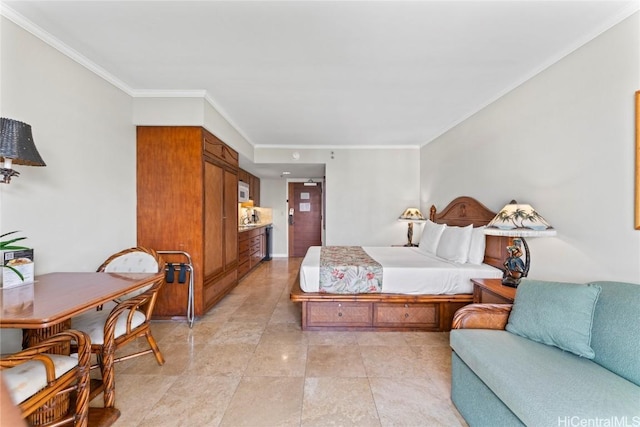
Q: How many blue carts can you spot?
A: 0